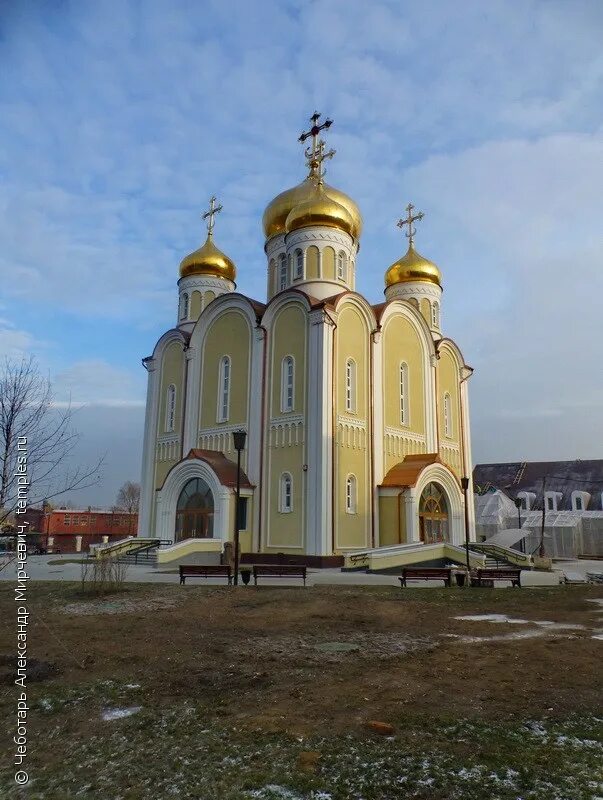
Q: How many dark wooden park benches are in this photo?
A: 4